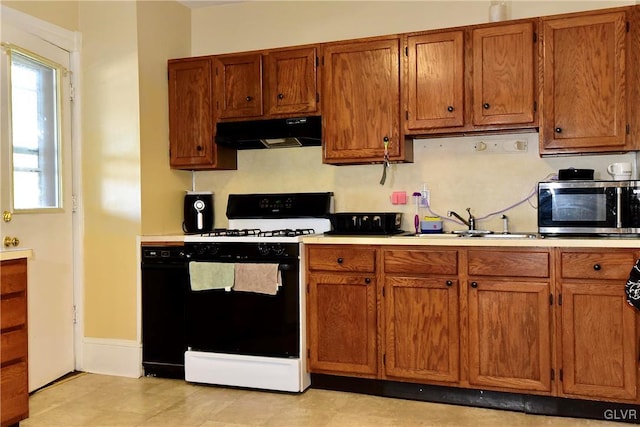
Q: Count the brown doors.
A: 11